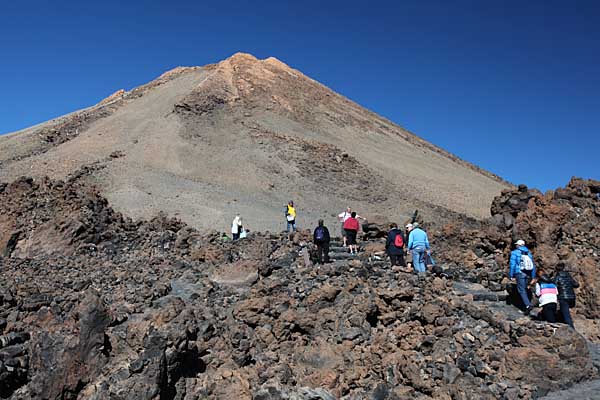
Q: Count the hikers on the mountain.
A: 11